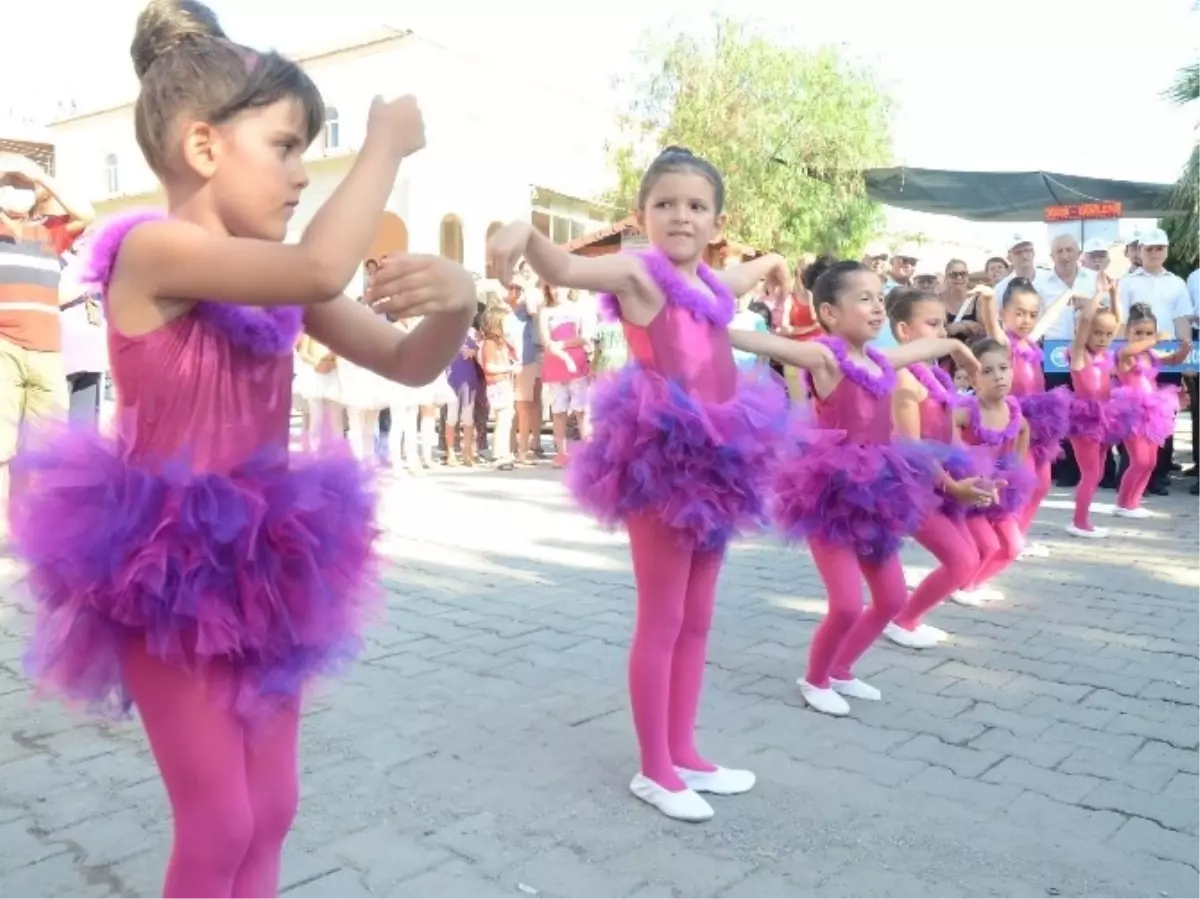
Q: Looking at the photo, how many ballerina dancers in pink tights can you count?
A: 8